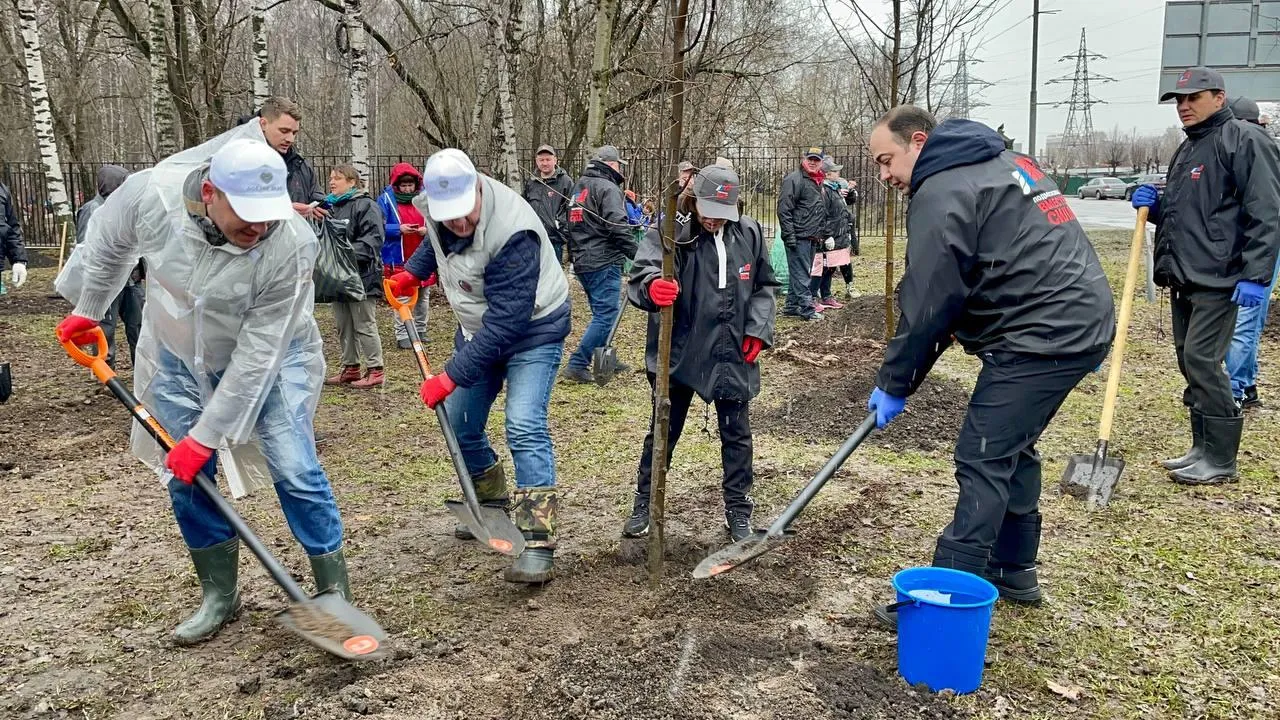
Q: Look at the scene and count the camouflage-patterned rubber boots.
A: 2